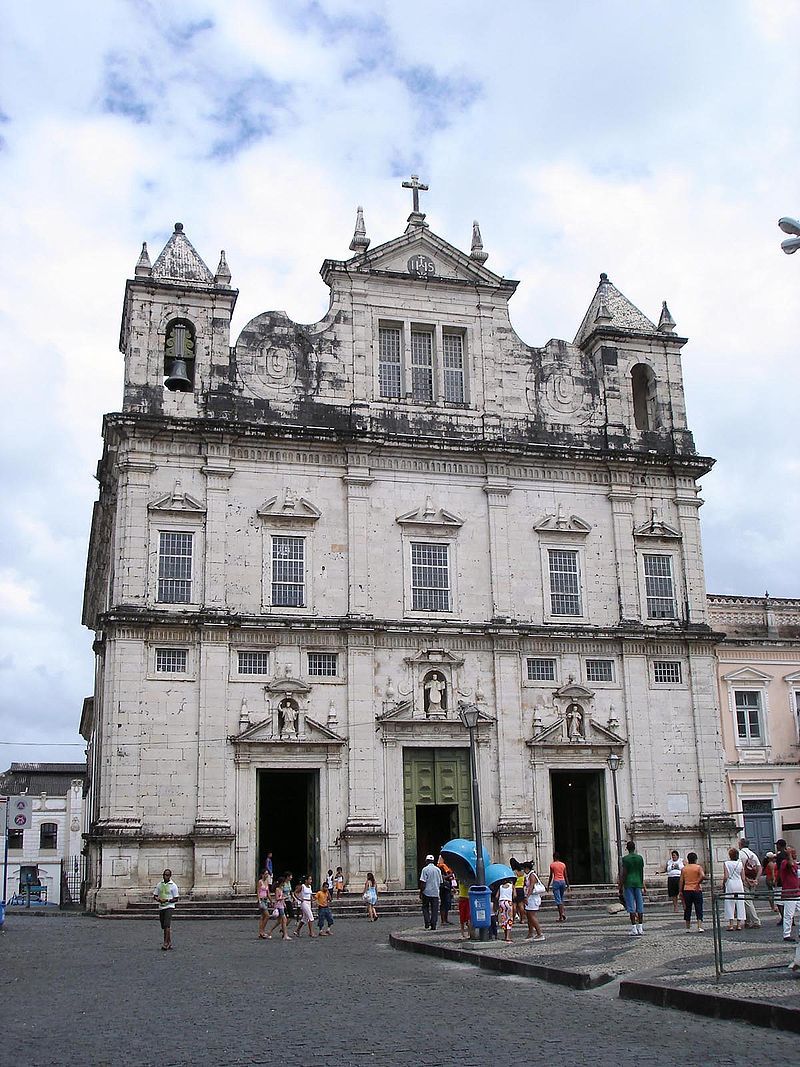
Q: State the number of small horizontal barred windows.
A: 6